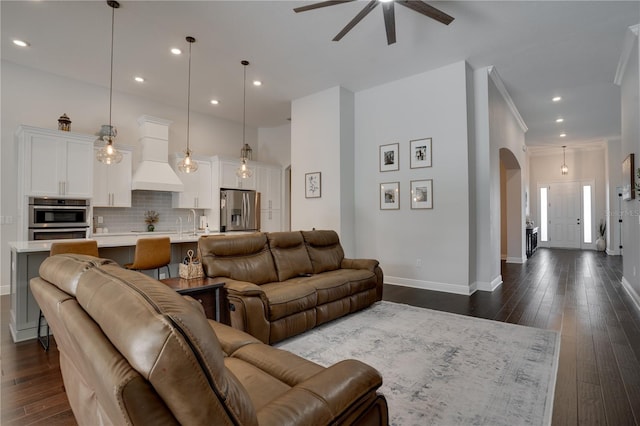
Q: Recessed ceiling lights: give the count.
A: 8